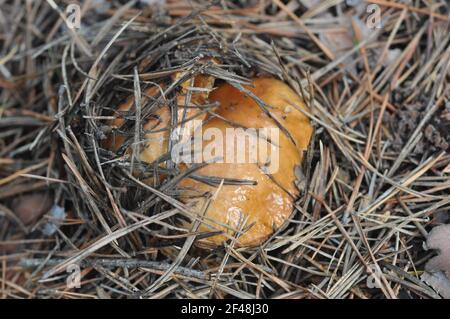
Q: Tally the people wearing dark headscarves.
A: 0